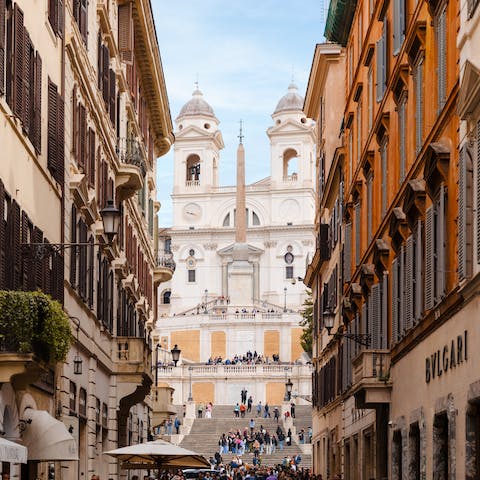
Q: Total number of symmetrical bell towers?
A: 2